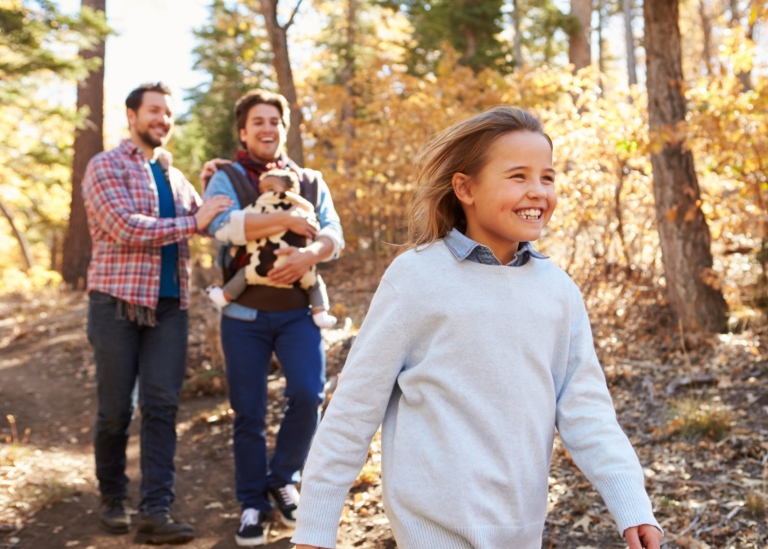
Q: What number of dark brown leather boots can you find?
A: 2